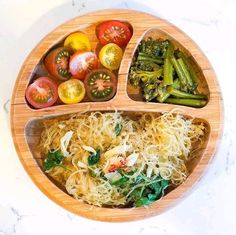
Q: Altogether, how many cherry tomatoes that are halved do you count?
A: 8